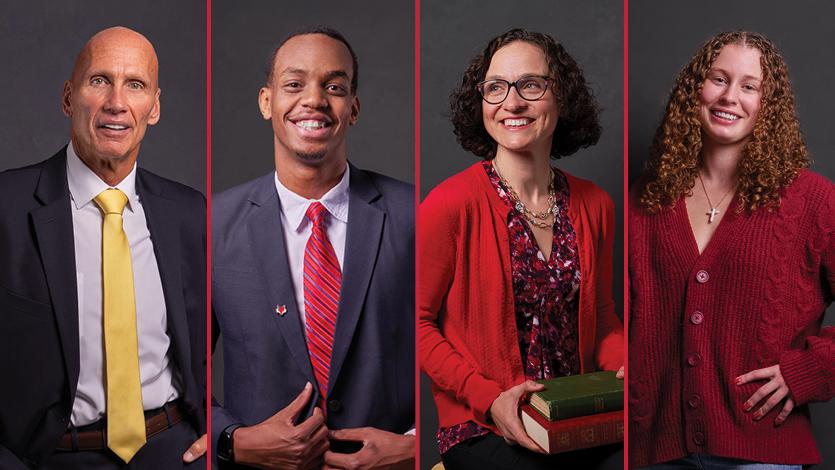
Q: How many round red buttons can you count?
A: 5